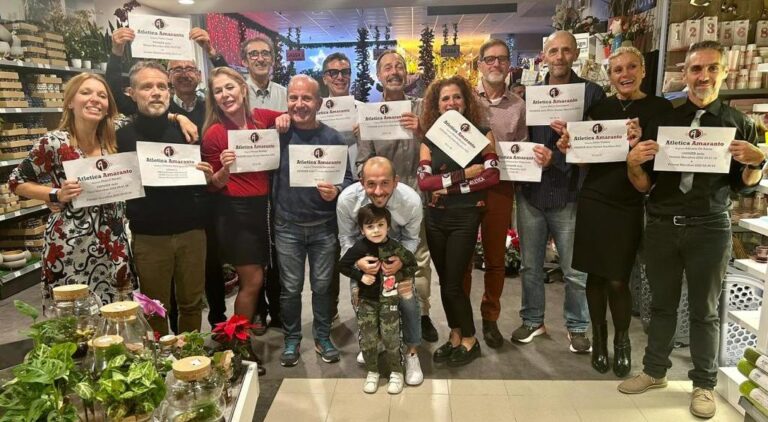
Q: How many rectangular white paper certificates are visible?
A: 12